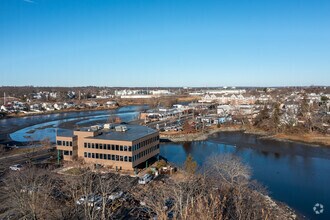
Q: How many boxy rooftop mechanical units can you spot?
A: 3